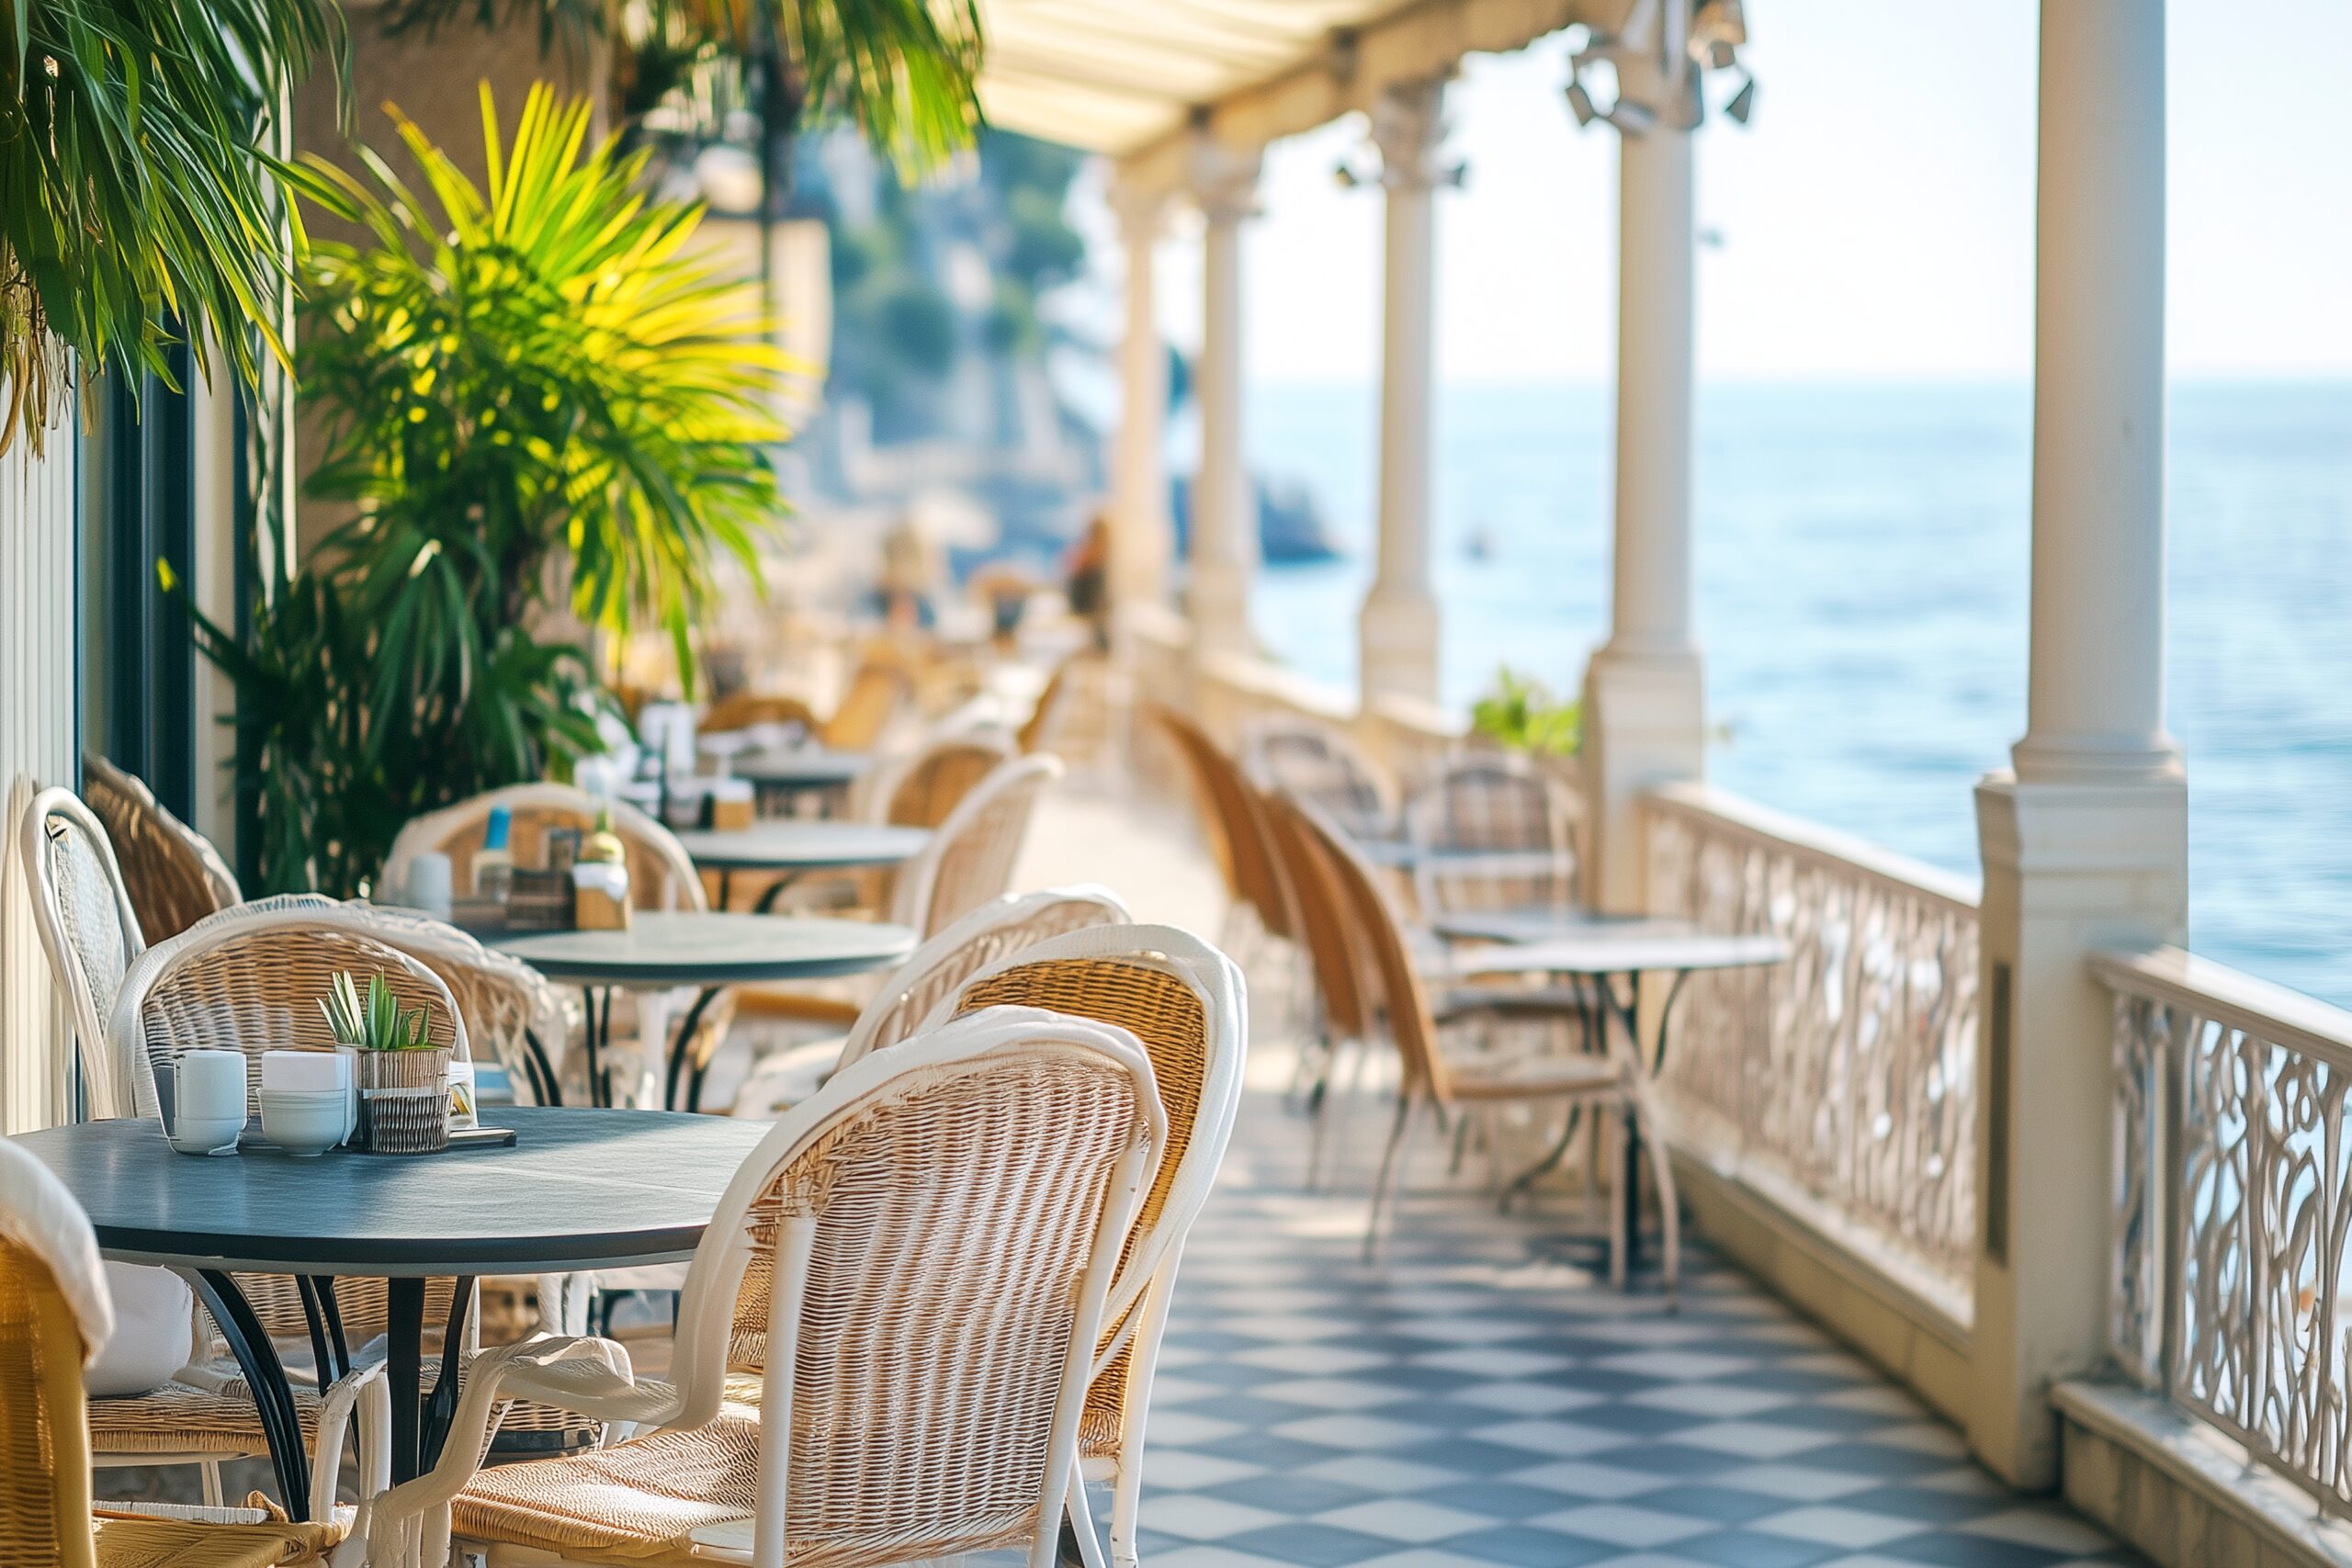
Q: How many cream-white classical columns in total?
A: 5